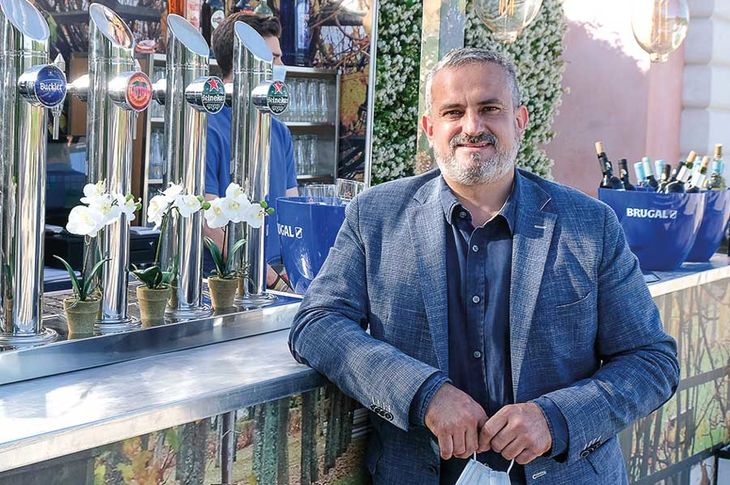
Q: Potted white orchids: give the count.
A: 3